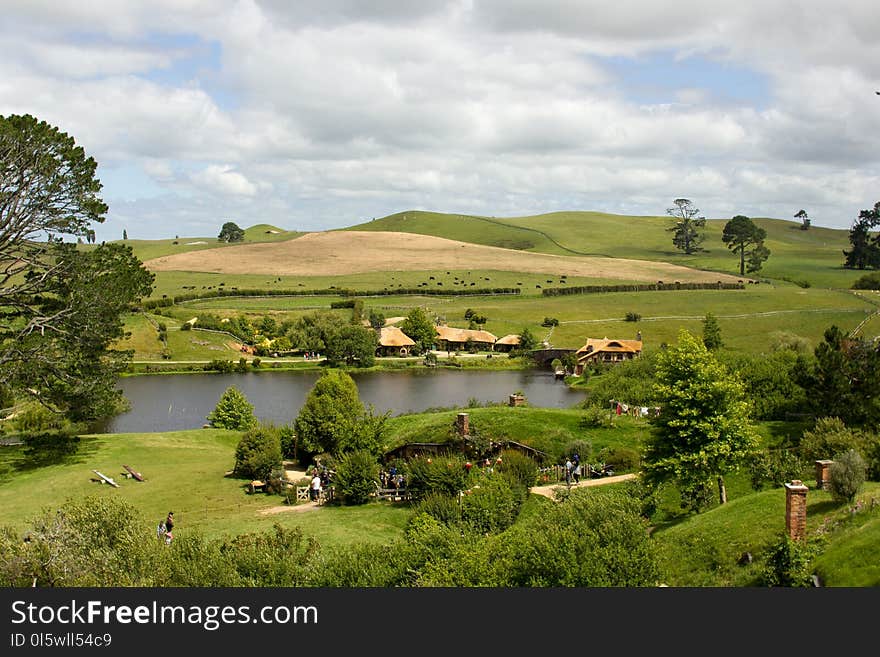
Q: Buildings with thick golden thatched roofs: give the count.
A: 4